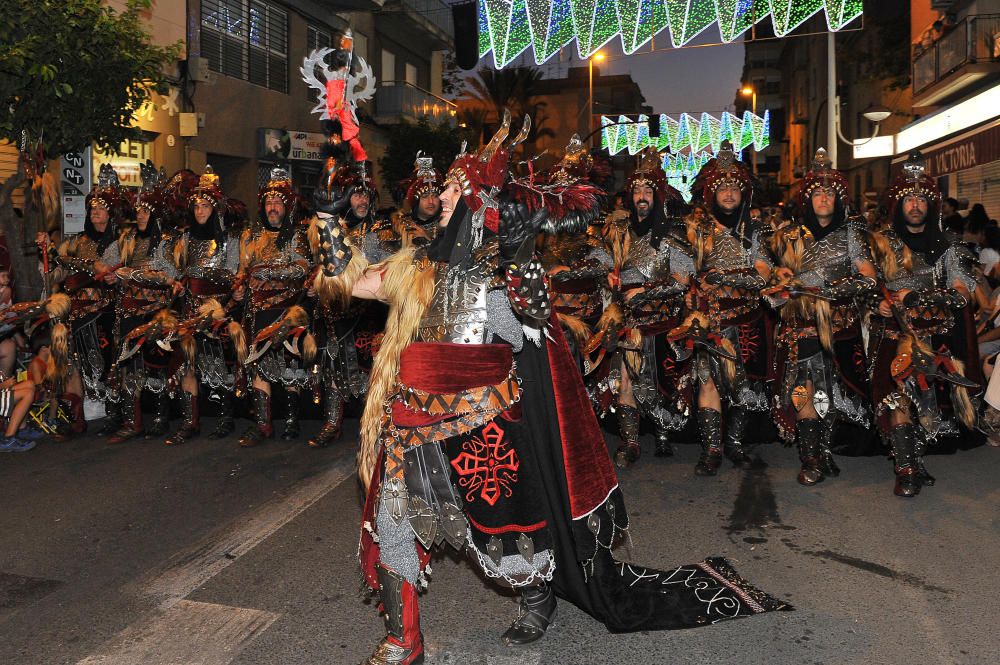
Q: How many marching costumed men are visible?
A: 12